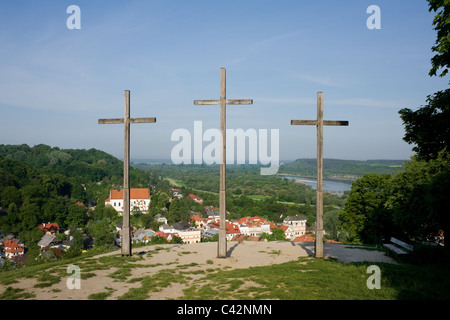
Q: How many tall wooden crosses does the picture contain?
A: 3